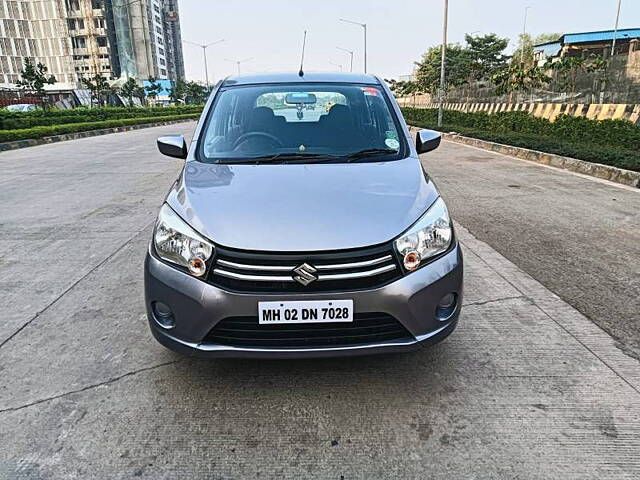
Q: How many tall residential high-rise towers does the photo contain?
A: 2